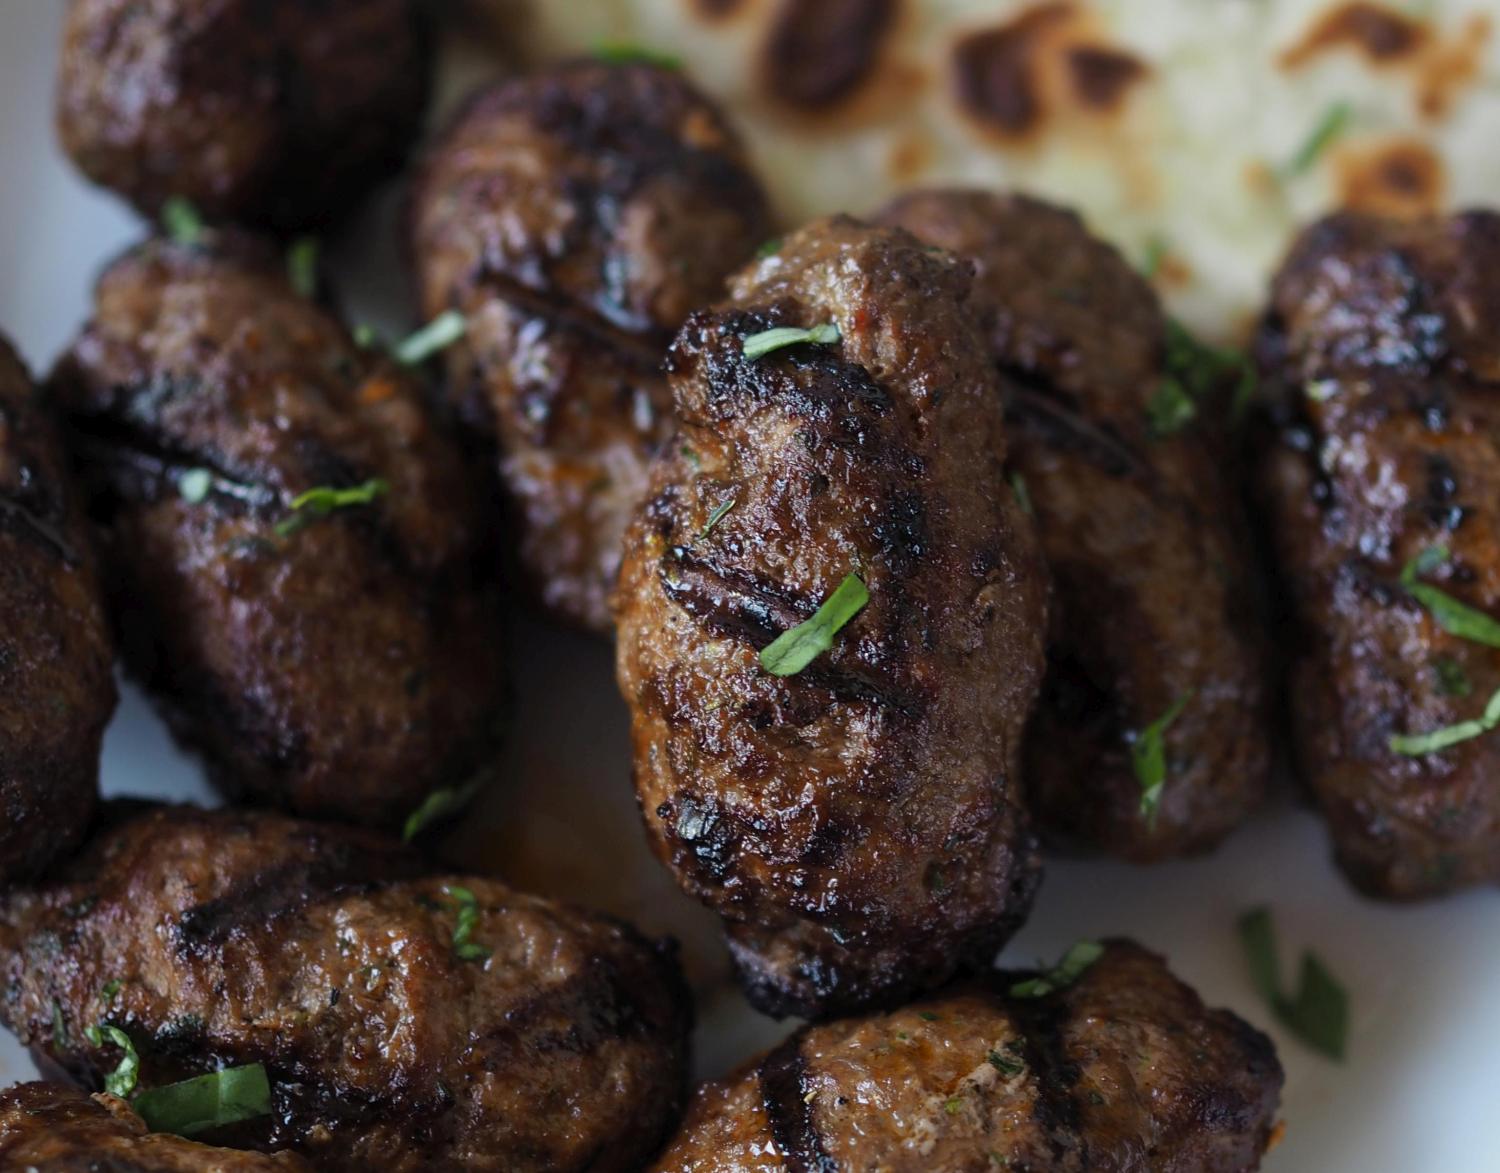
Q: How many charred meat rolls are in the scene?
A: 10